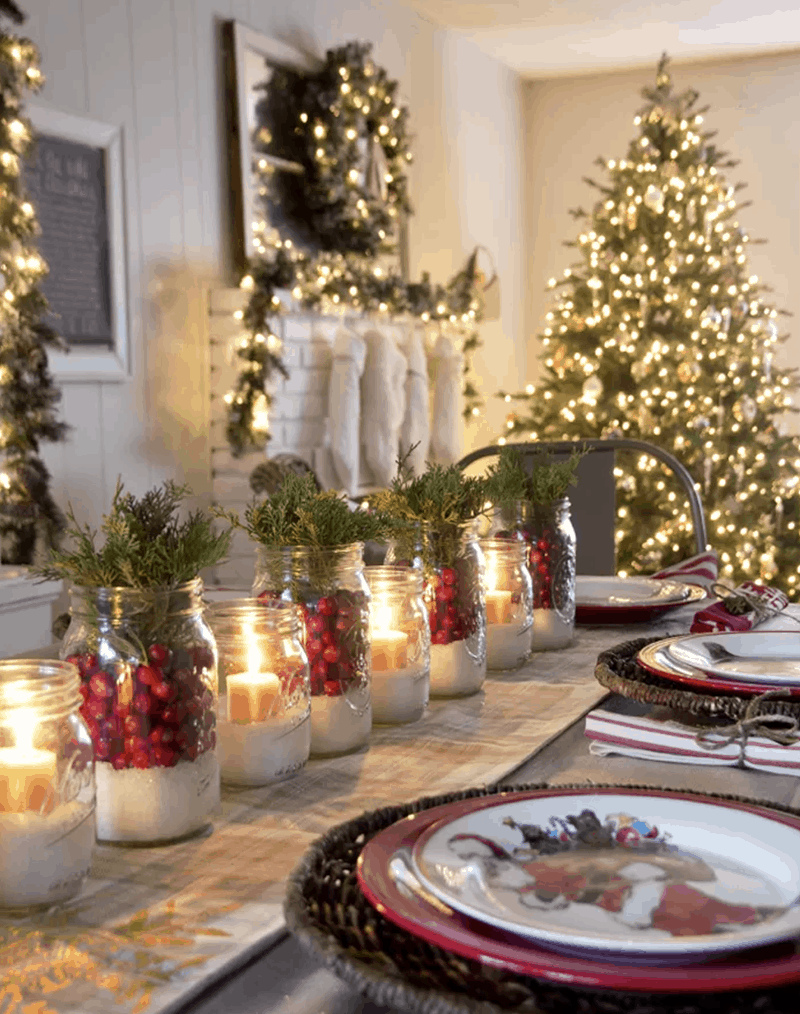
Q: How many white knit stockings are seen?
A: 4